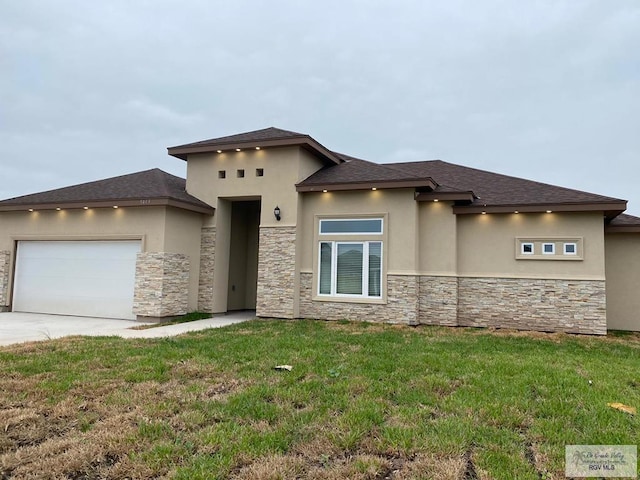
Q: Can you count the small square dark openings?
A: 3